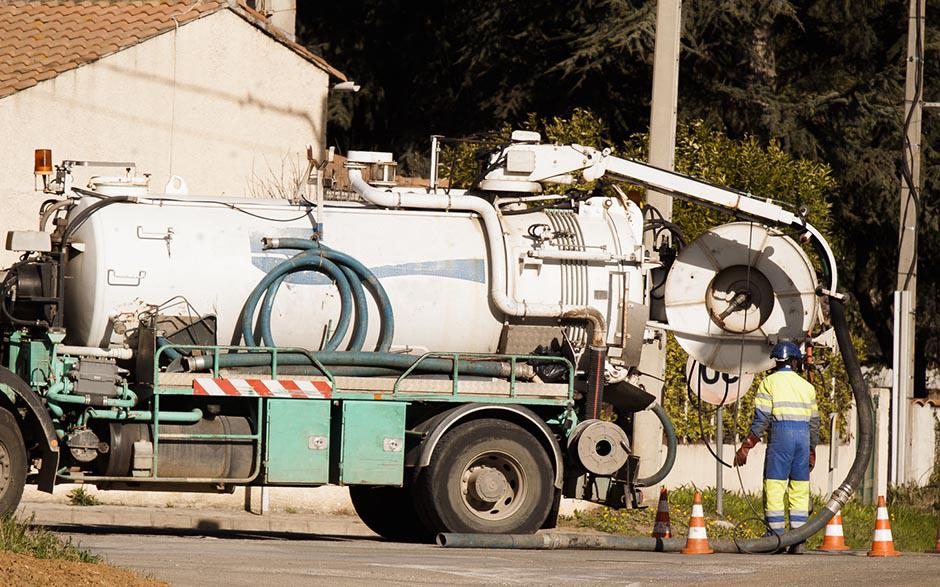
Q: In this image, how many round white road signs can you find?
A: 1